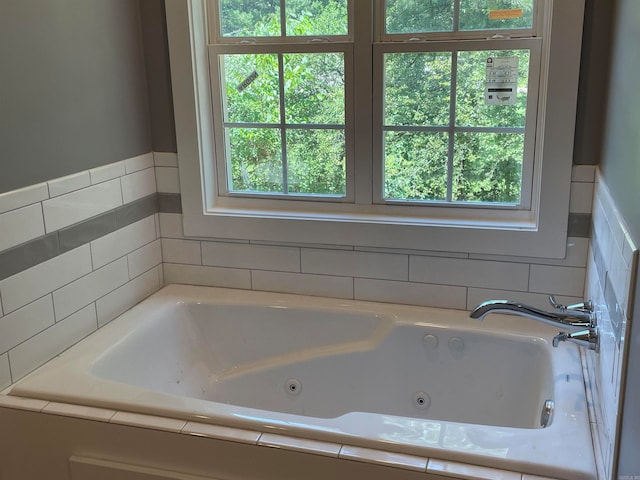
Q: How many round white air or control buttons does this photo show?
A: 2